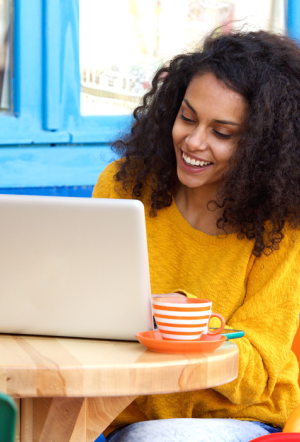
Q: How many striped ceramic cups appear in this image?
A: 1